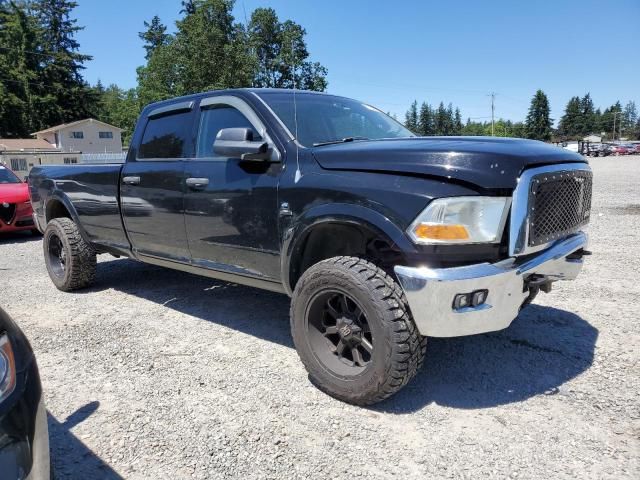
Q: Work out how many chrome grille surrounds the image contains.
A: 1